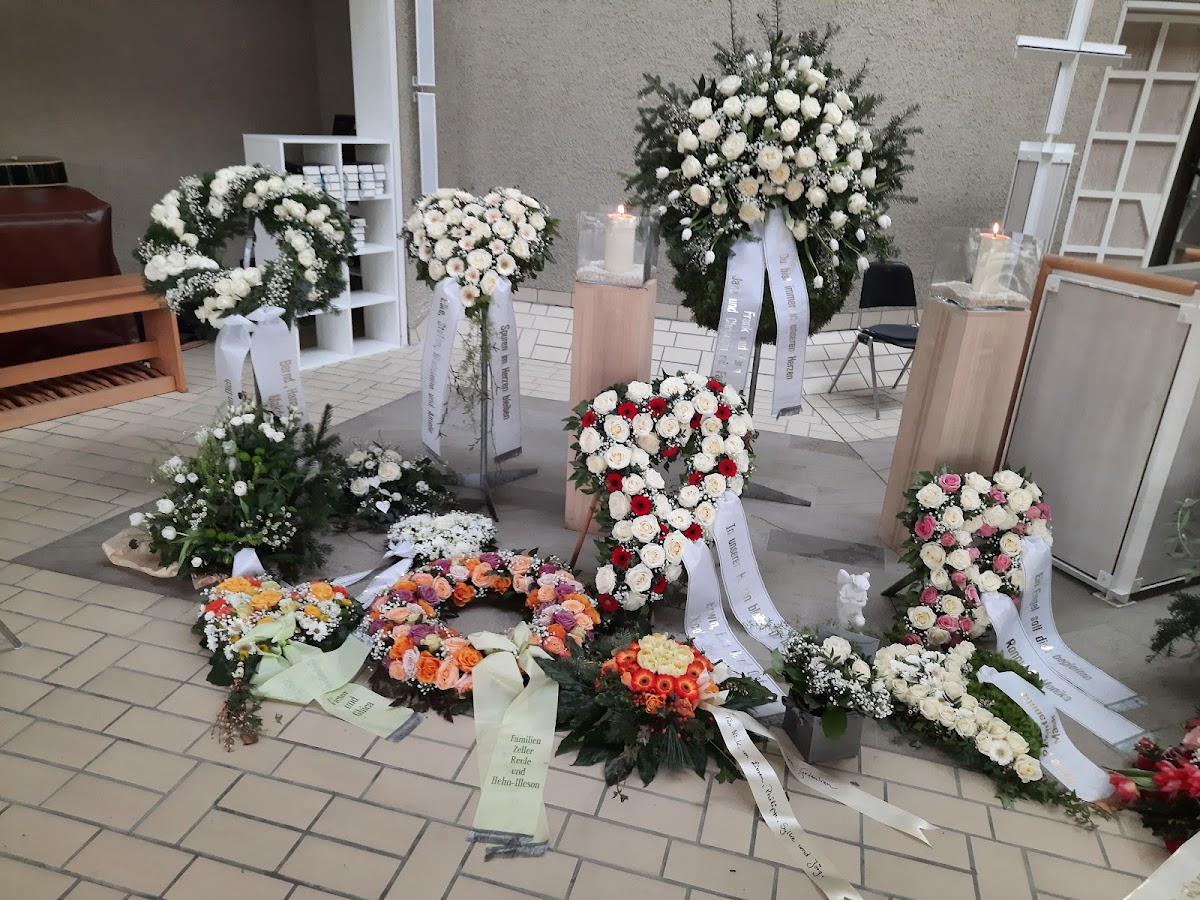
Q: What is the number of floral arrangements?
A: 14